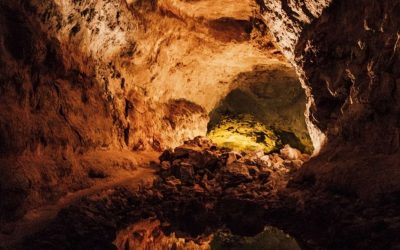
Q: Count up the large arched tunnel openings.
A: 1